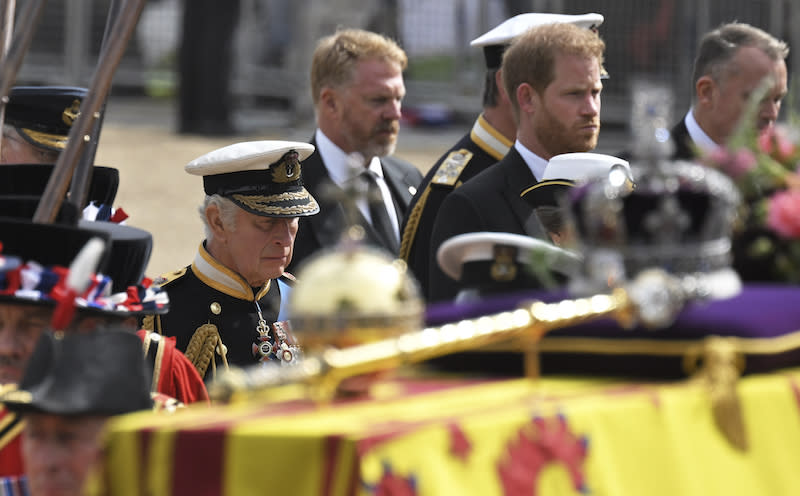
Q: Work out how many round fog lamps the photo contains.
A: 0